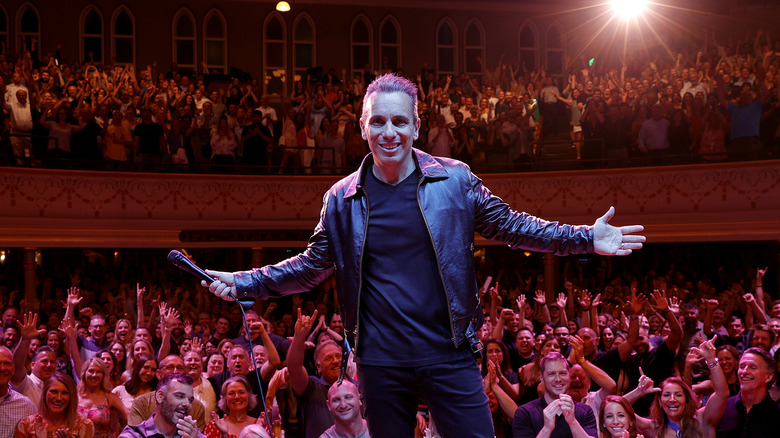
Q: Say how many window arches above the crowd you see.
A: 14